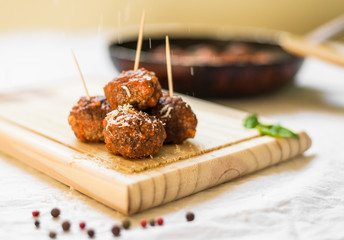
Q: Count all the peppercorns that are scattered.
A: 13